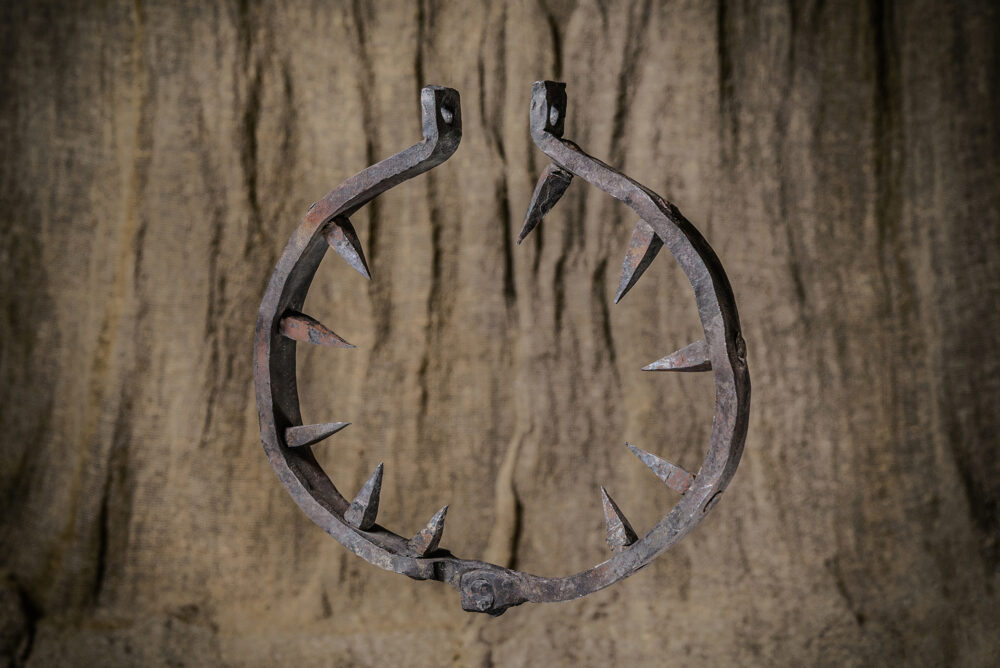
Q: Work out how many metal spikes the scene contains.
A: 10